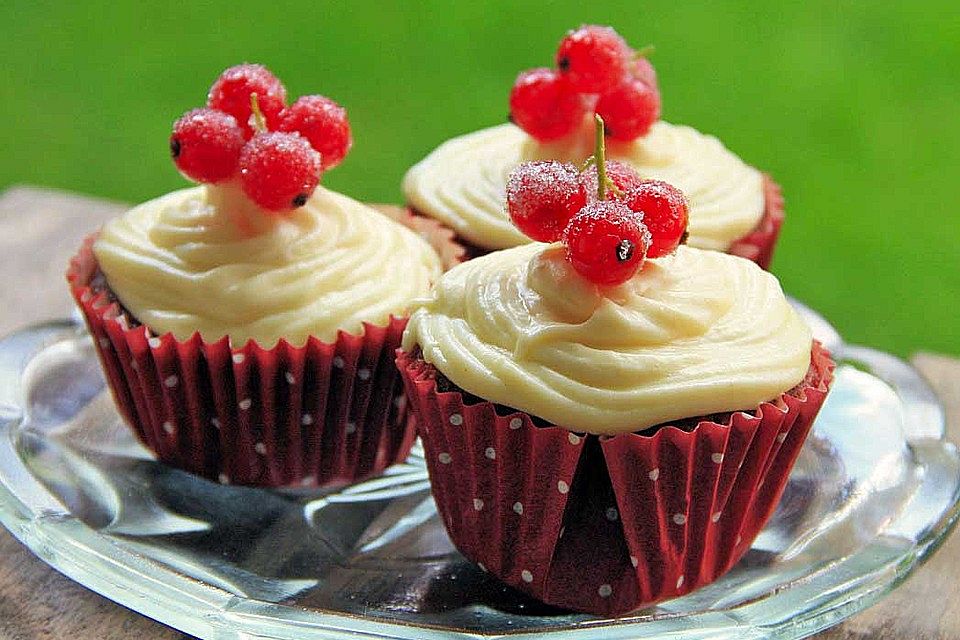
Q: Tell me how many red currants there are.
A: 12